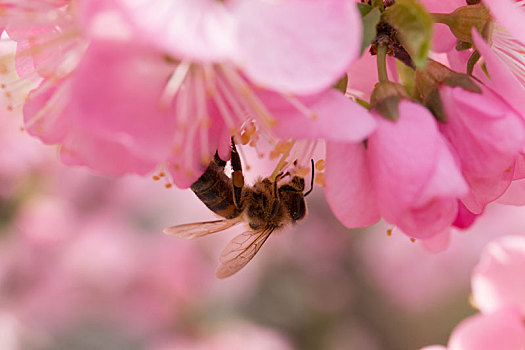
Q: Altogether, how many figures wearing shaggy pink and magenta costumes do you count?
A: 0